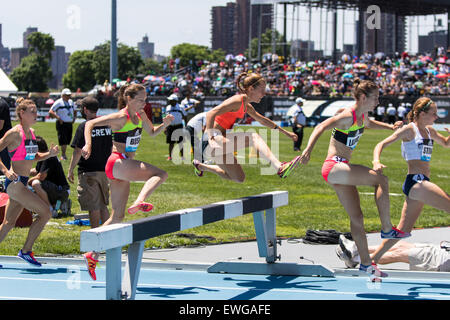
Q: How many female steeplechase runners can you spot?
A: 5